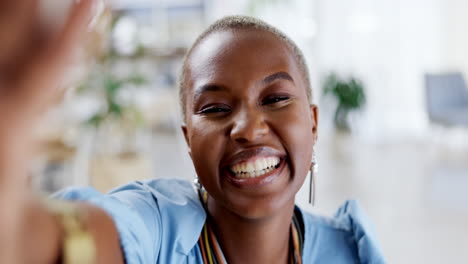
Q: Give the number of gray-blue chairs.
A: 1